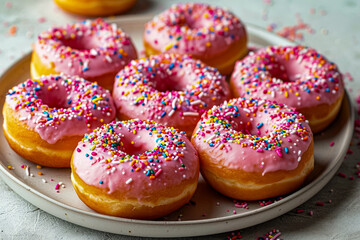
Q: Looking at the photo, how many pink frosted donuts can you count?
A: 7